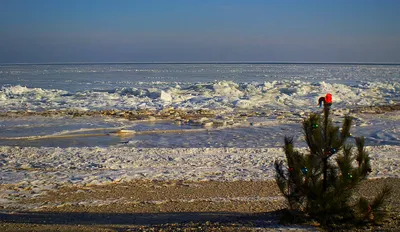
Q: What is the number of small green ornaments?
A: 2